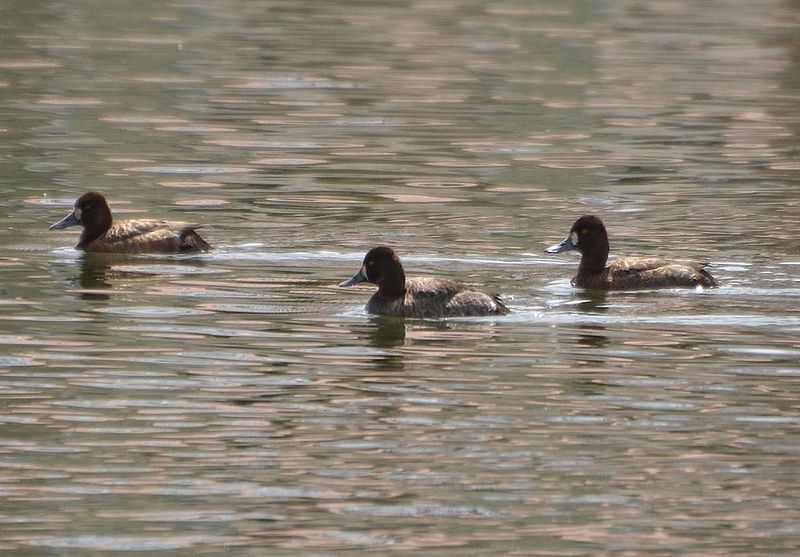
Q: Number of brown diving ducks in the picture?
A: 3